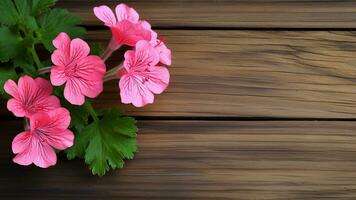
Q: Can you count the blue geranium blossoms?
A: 0